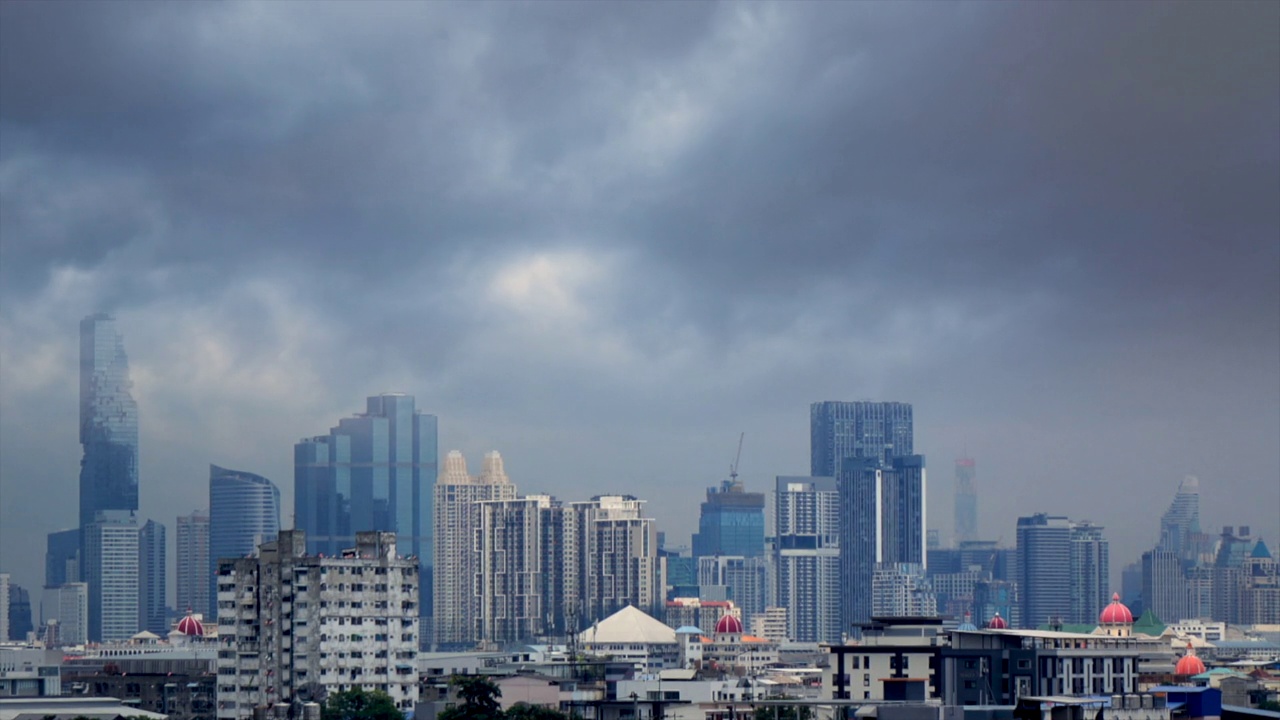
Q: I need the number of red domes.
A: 5